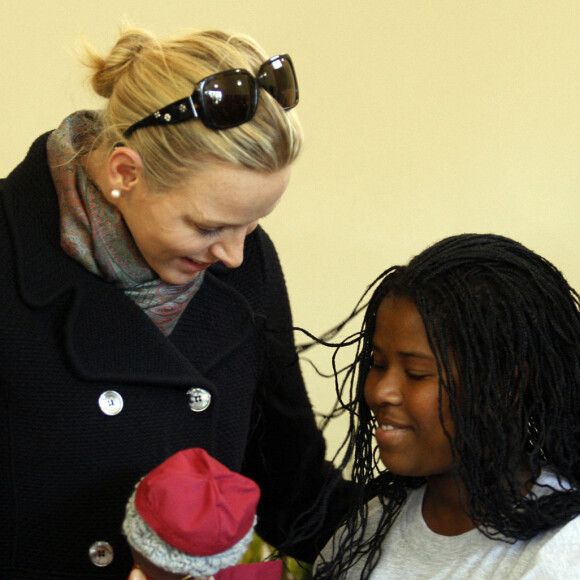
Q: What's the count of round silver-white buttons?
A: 3